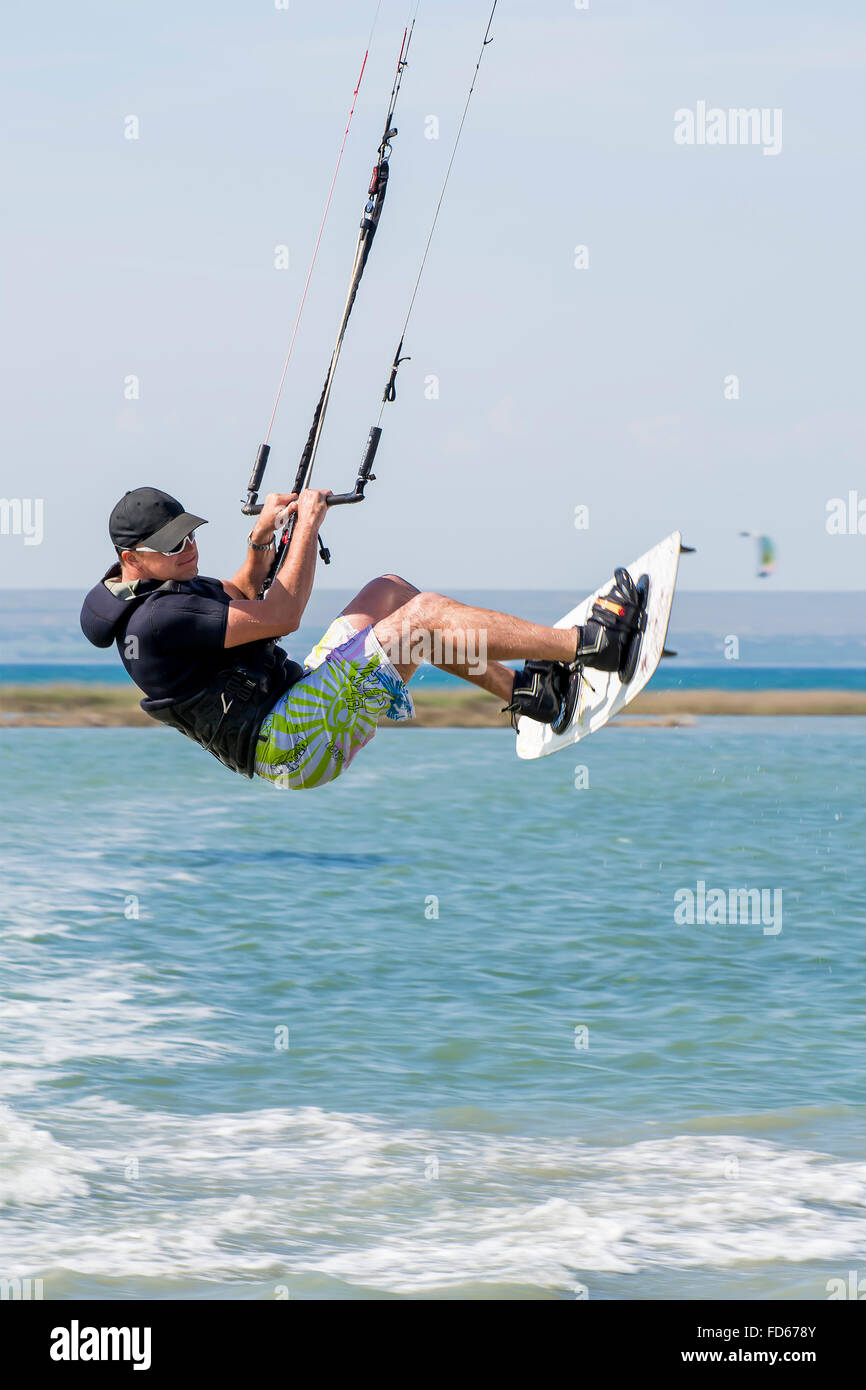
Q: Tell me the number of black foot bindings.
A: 2